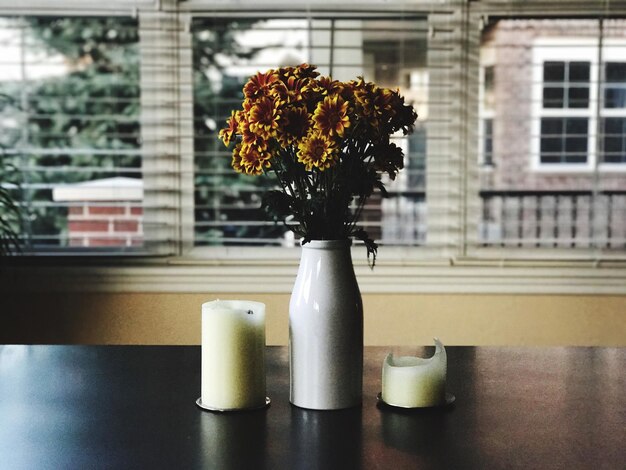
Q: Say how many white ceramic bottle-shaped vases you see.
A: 1